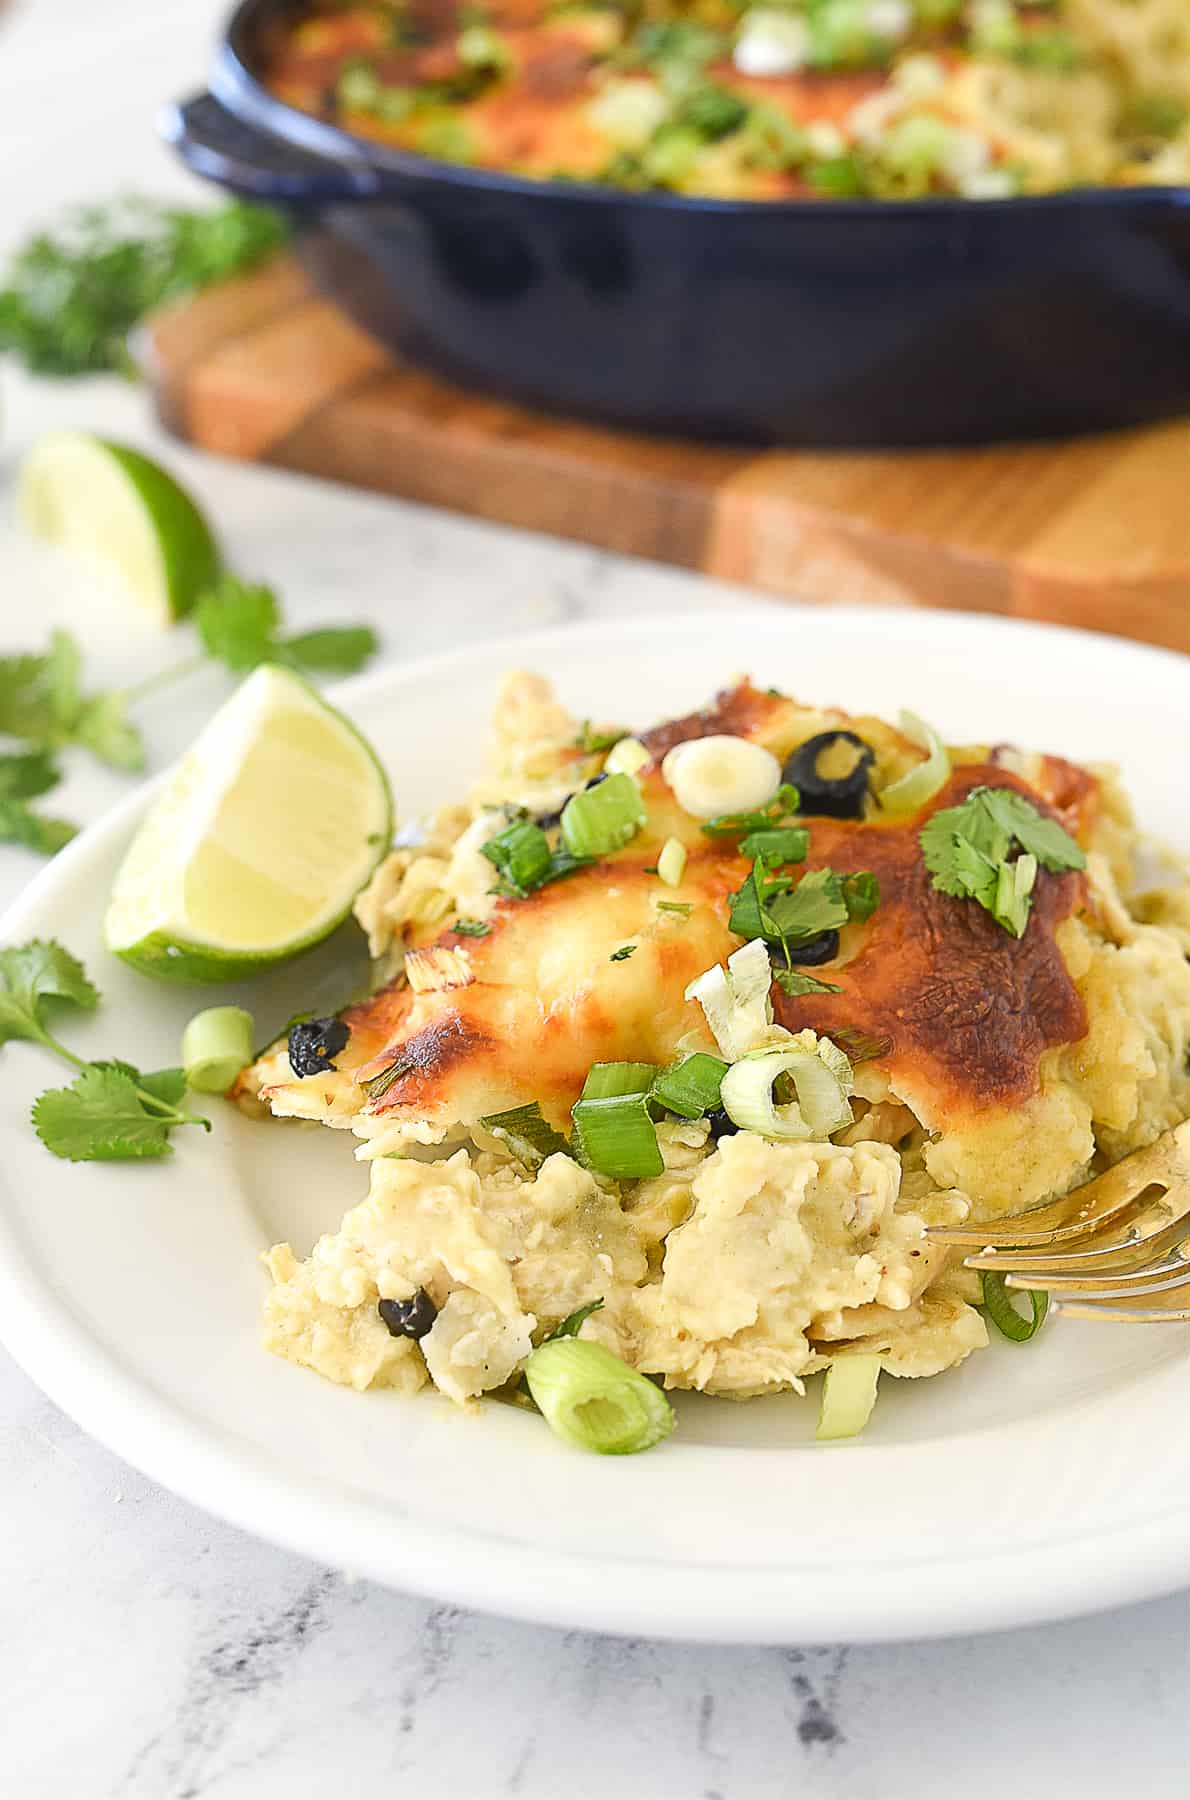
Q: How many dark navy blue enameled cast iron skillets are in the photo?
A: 1